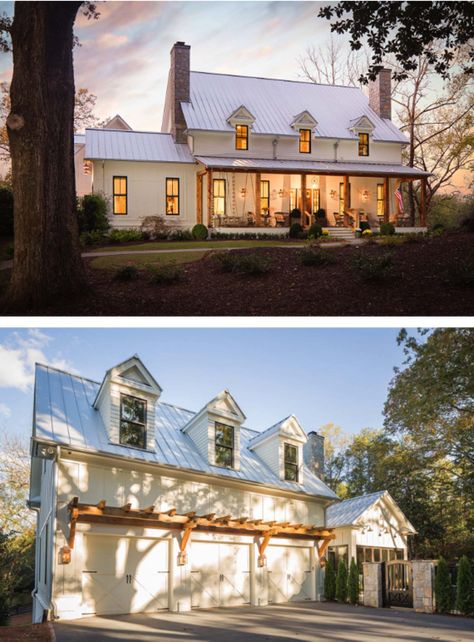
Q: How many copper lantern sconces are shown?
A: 8